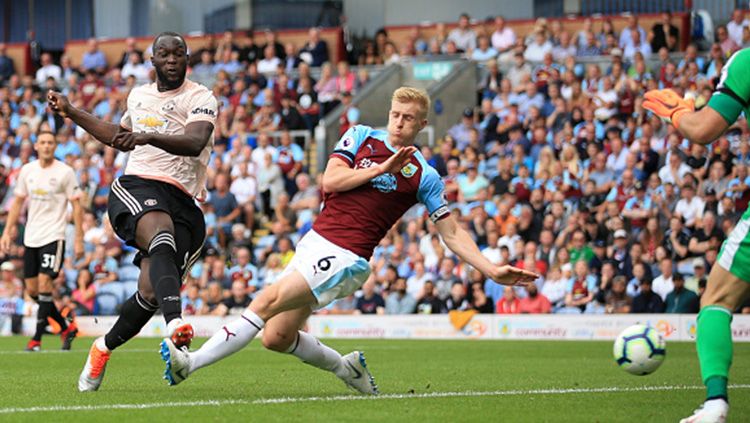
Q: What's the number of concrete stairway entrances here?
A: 1